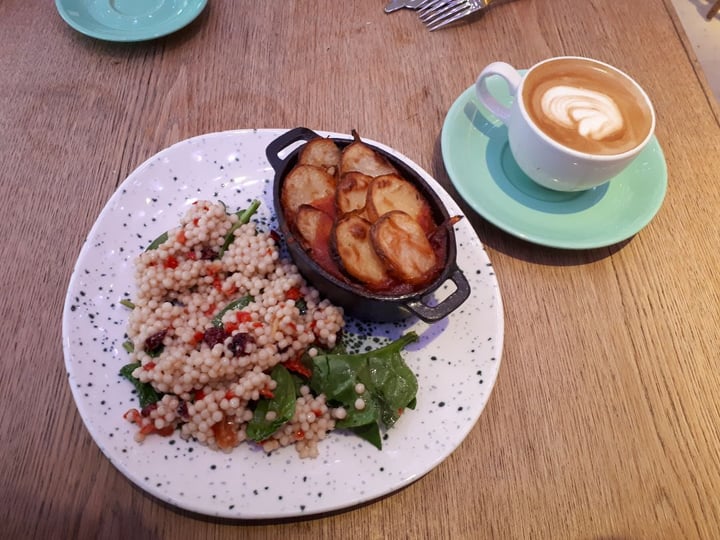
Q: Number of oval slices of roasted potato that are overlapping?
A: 8